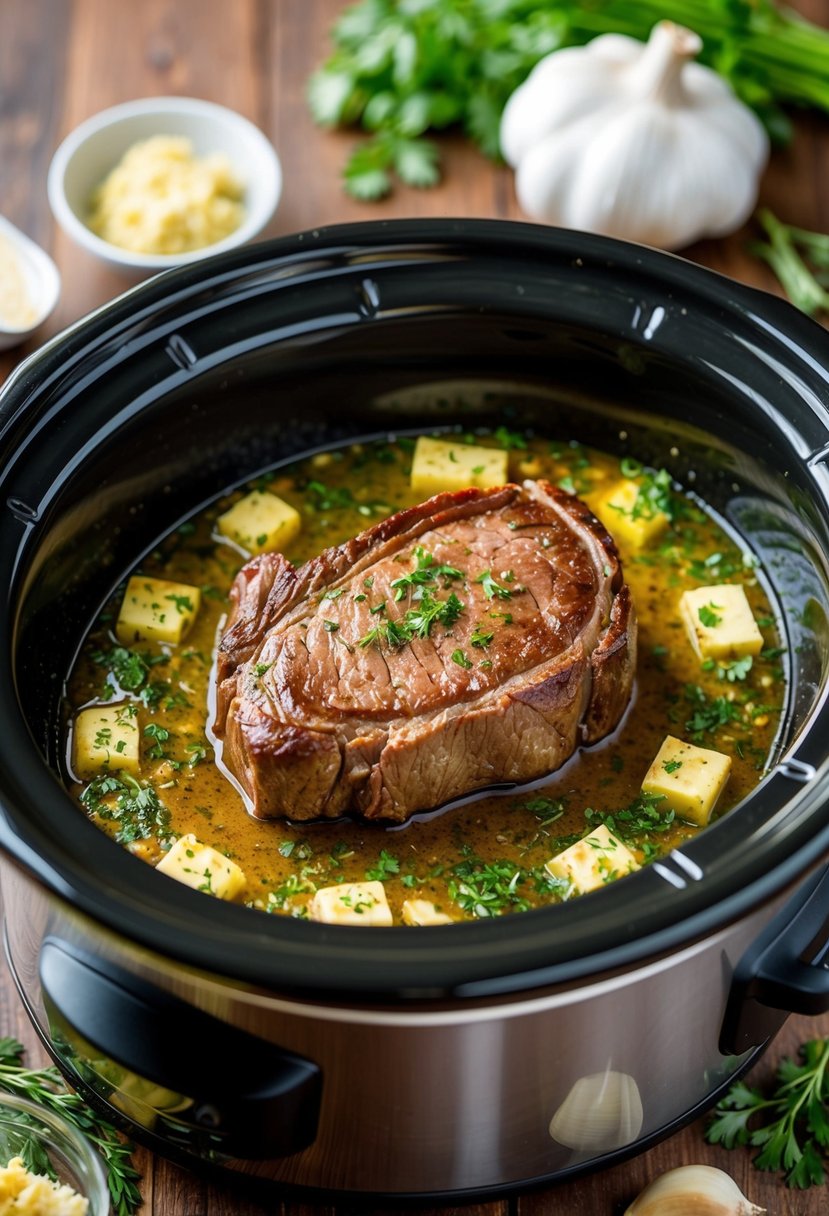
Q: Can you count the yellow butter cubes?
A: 11